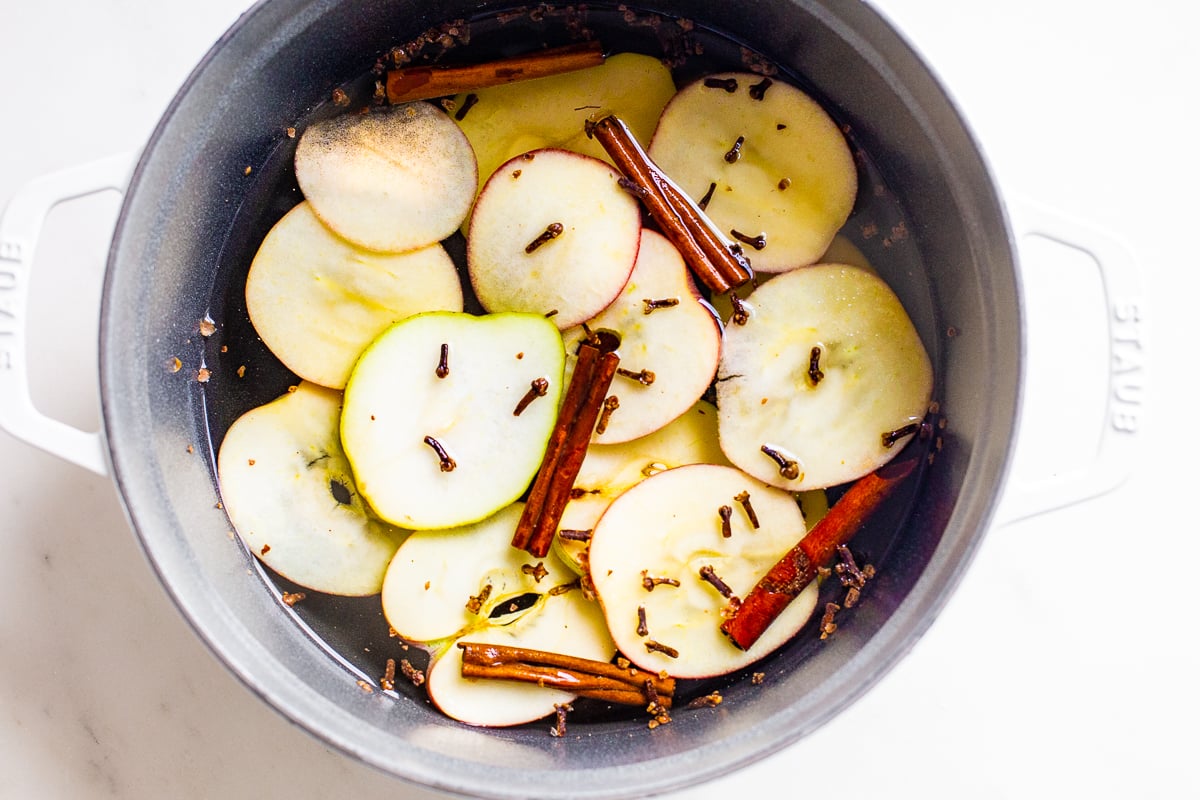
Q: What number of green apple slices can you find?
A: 1